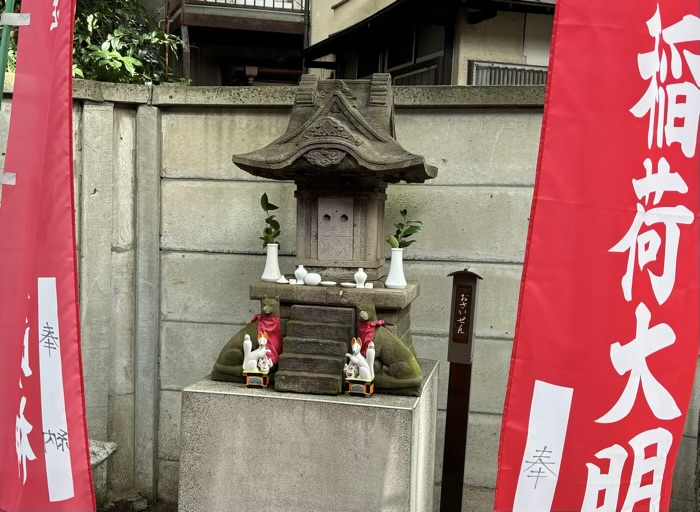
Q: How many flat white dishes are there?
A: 2